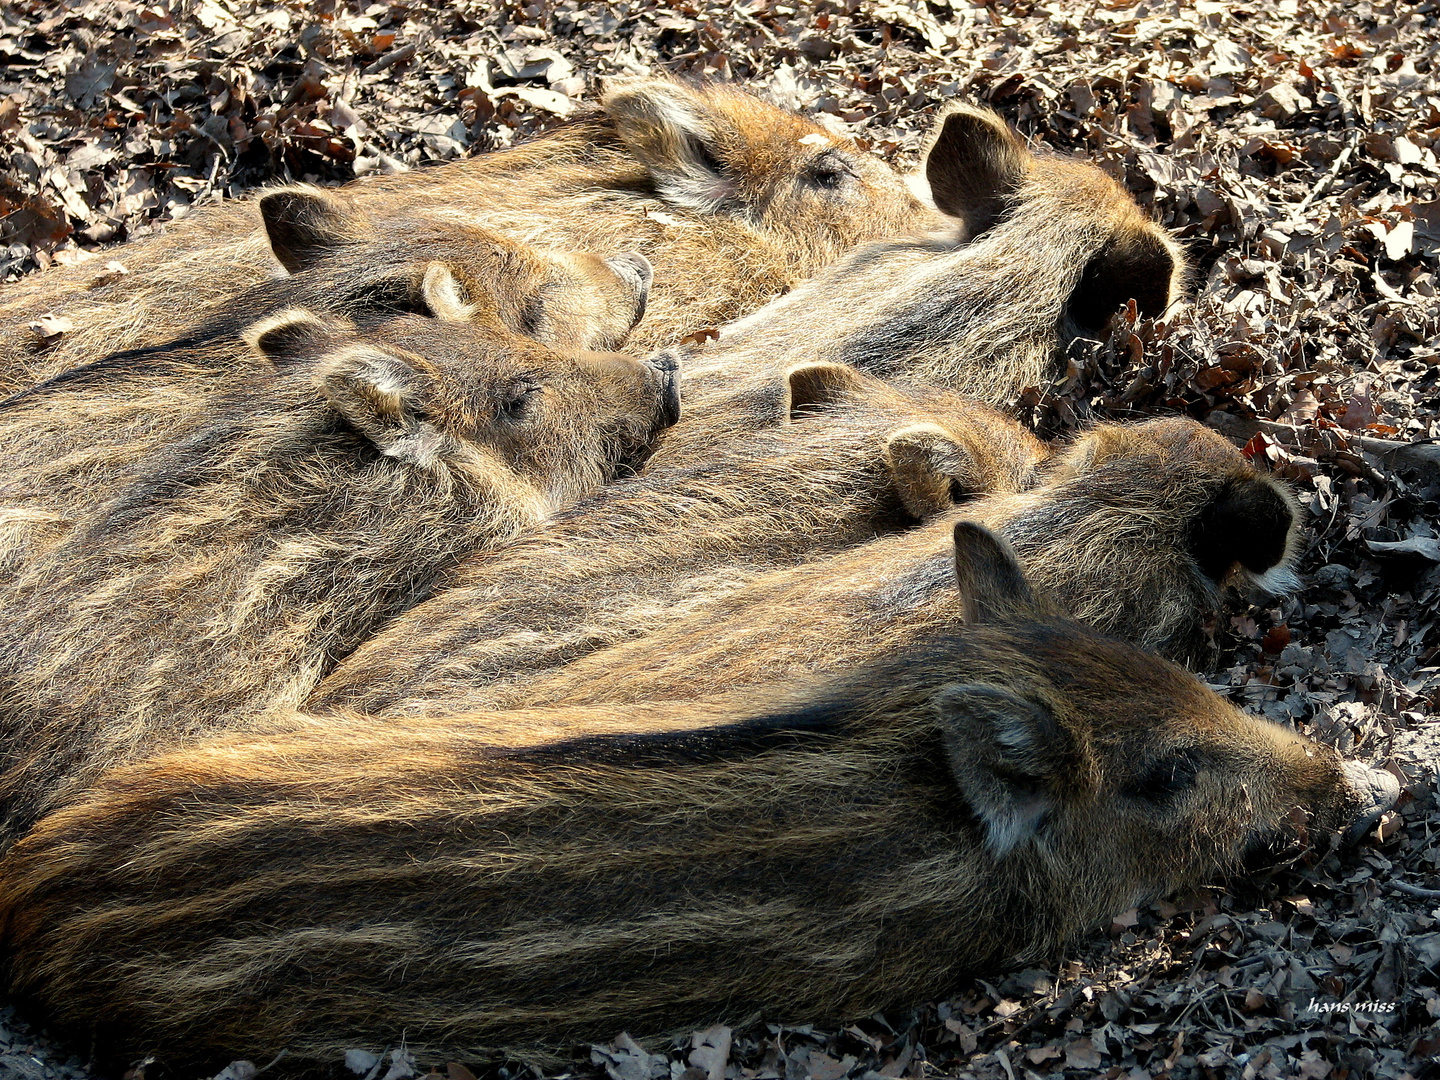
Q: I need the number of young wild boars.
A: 7